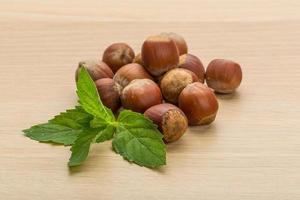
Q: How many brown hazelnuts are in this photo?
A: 13